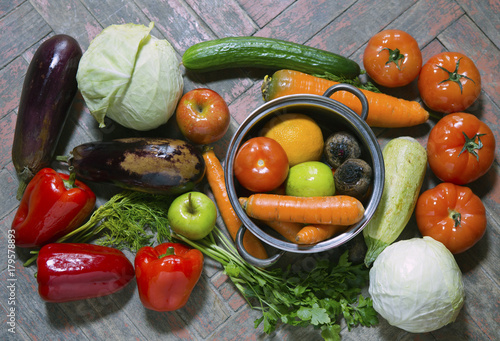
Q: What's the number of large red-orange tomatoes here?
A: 5